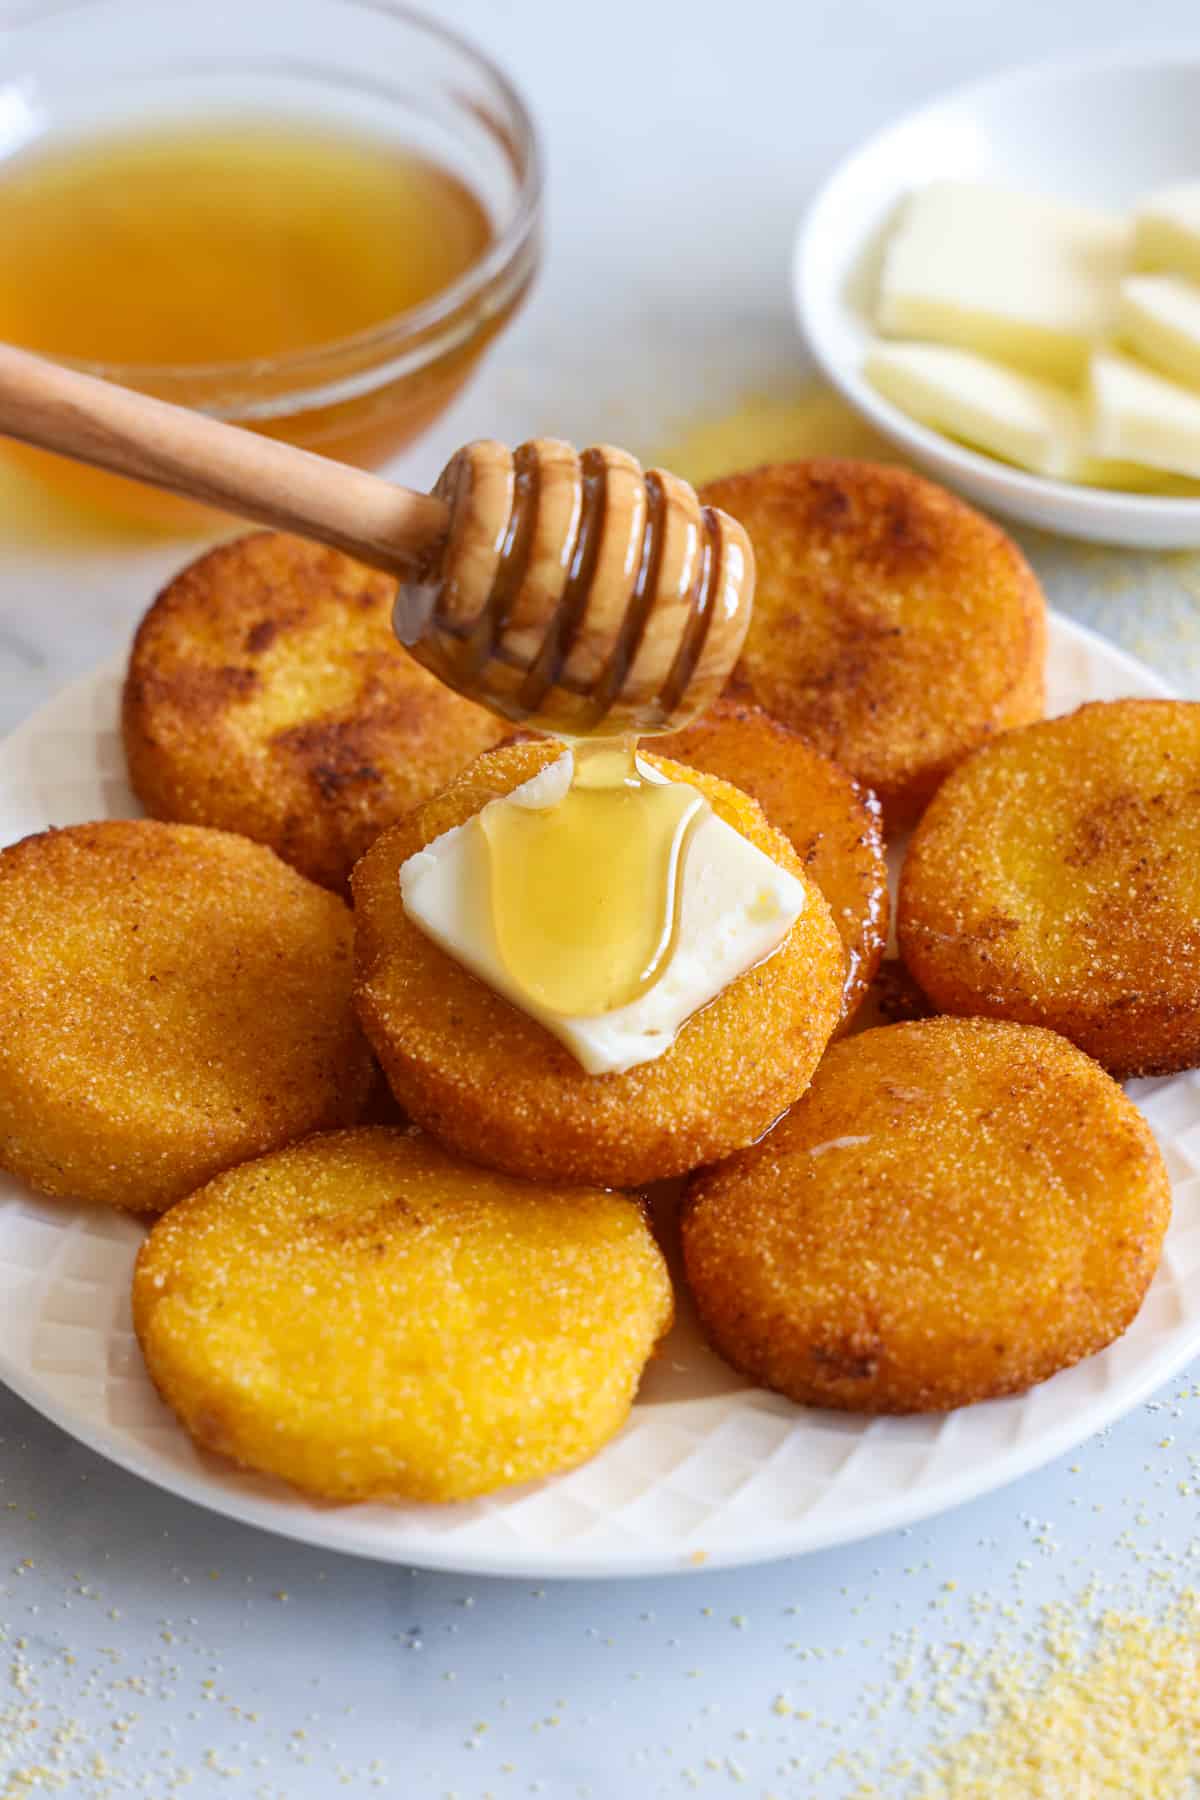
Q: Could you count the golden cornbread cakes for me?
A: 8